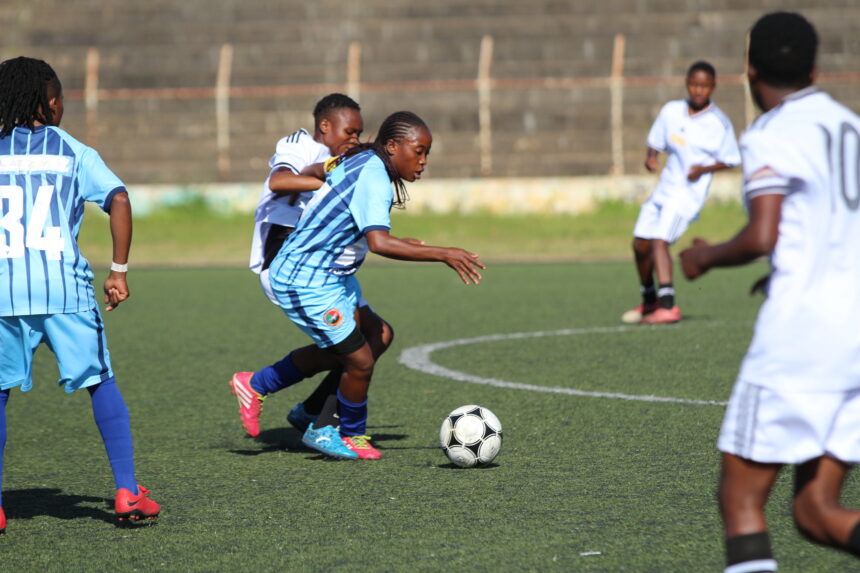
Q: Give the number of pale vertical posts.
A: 6